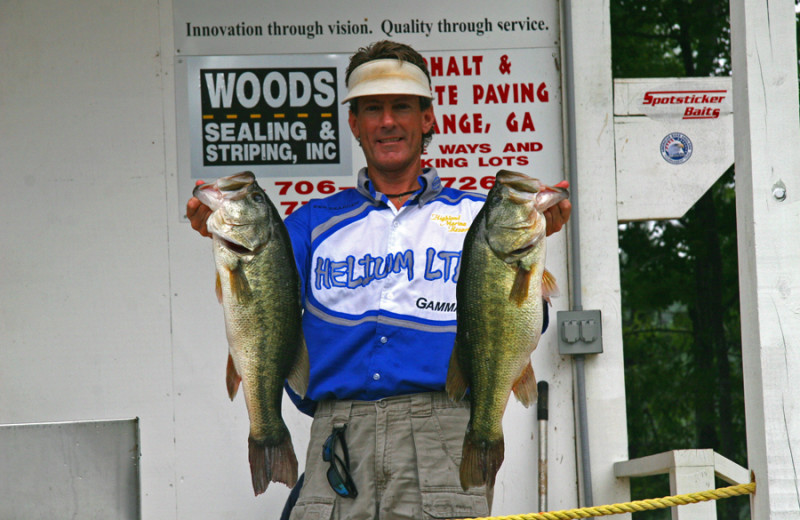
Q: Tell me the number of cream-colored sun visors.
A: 1